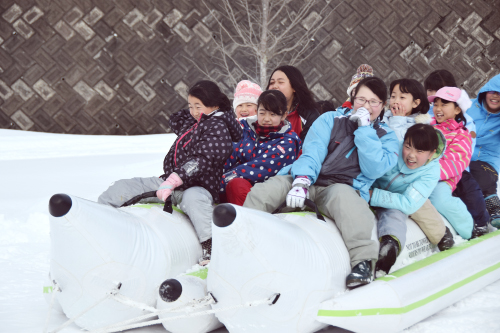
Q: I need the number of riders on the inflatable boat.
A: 11